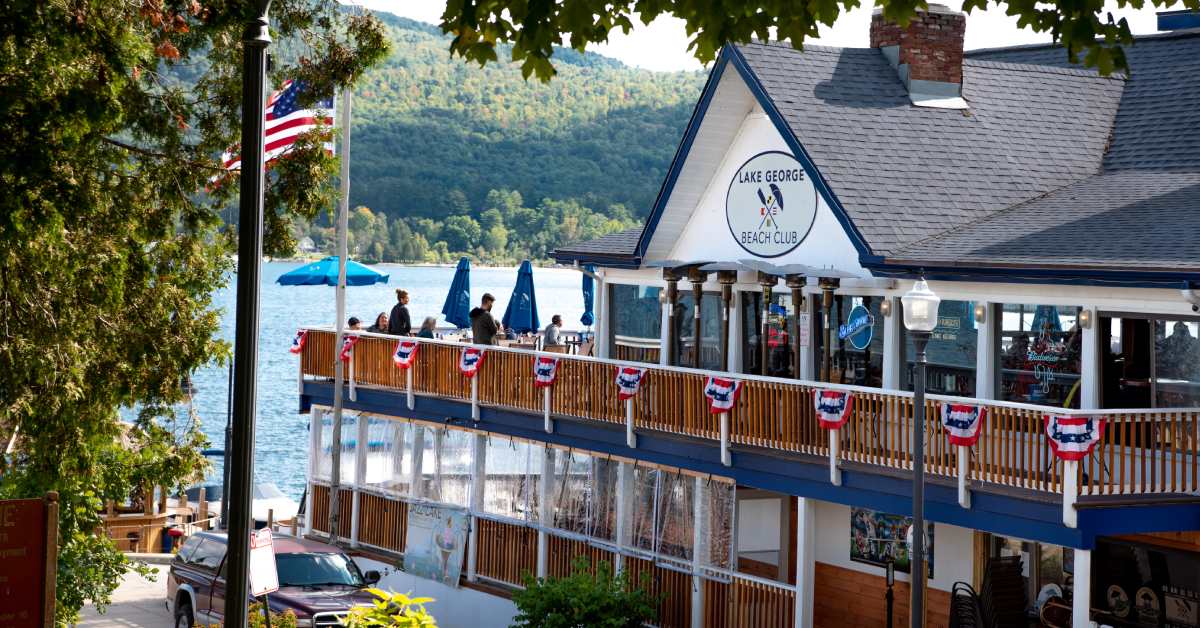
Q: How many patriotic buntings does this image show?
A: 10